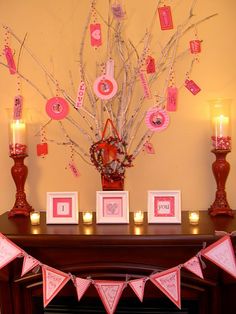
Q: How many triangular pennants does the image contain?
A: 9